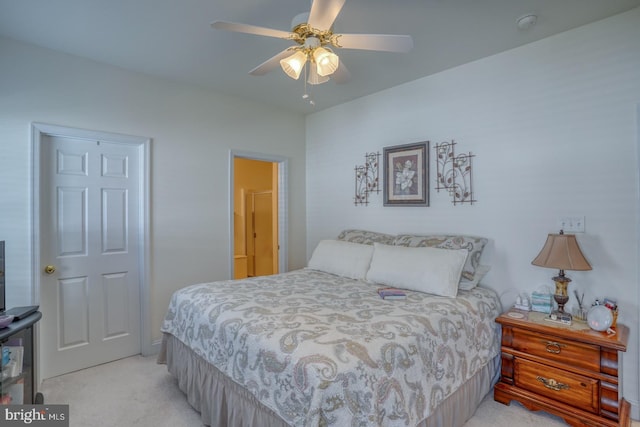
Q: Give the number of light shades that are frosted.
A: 3